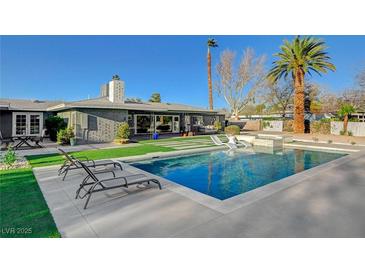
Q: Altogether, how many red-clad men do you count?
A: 0